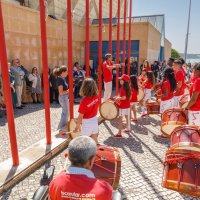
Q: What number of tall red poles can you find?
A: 9